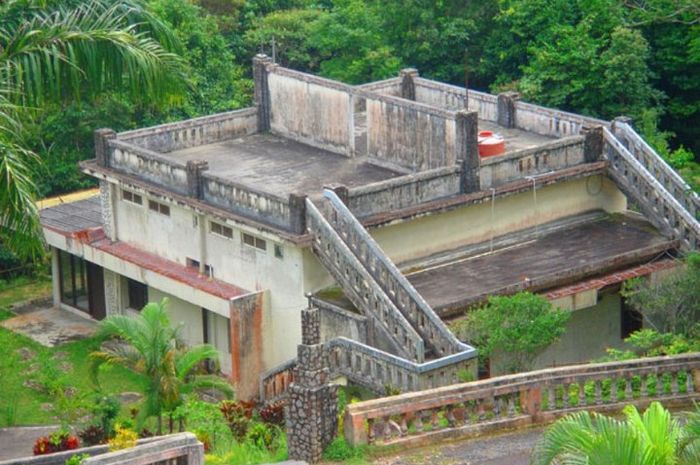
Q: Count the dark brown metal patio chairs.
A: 0